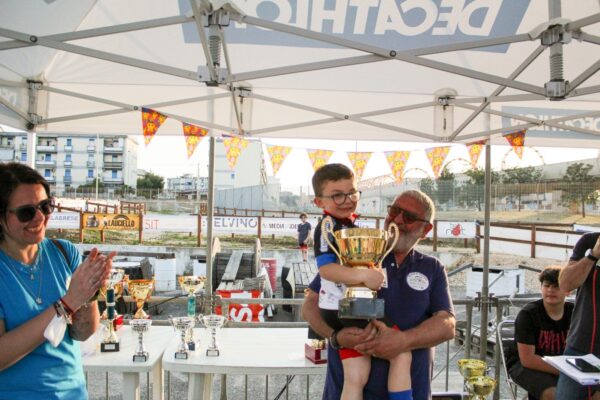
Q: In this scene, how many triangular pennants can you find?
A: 10